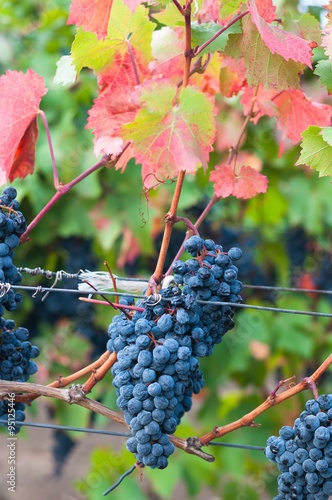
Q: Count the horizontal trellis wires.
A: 3